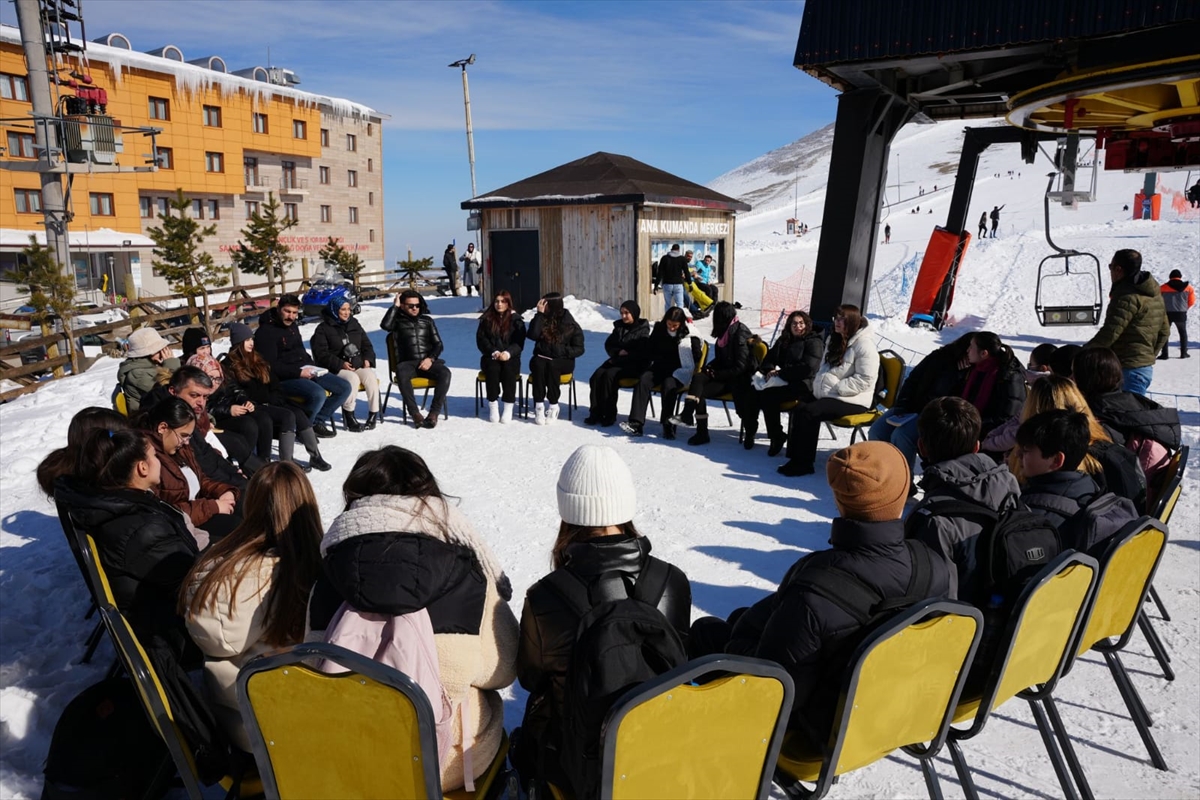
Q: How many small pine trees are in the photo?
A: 5